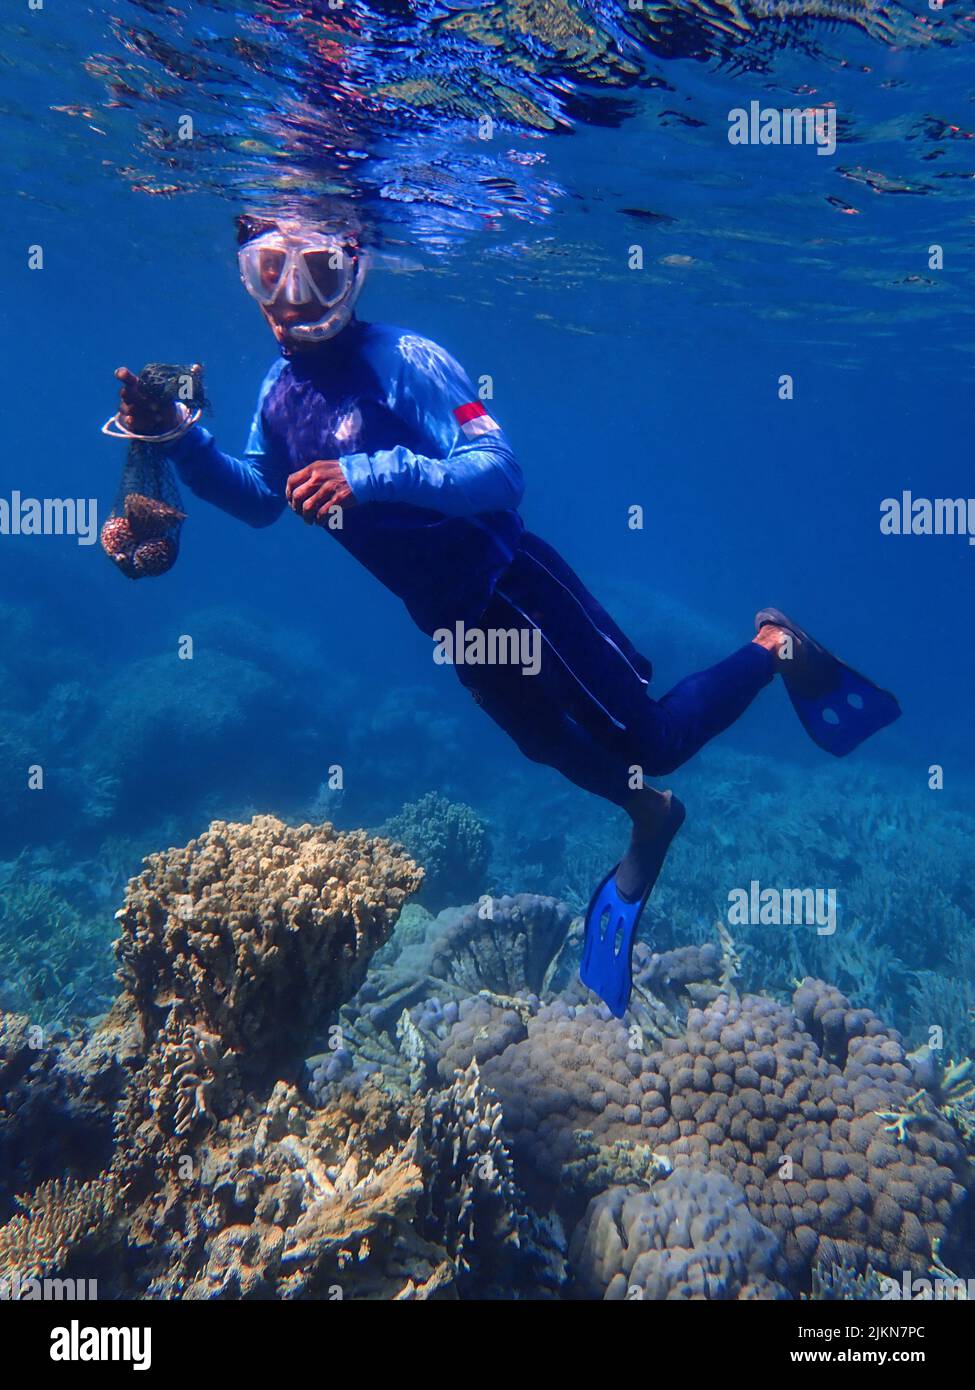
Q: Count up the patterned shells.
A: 3